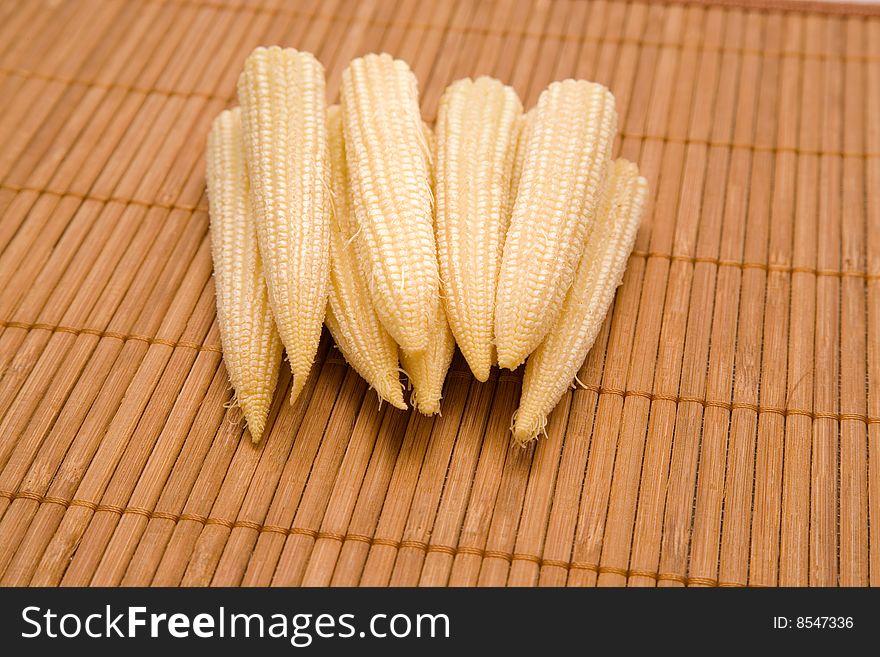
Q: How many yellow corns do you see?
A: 9